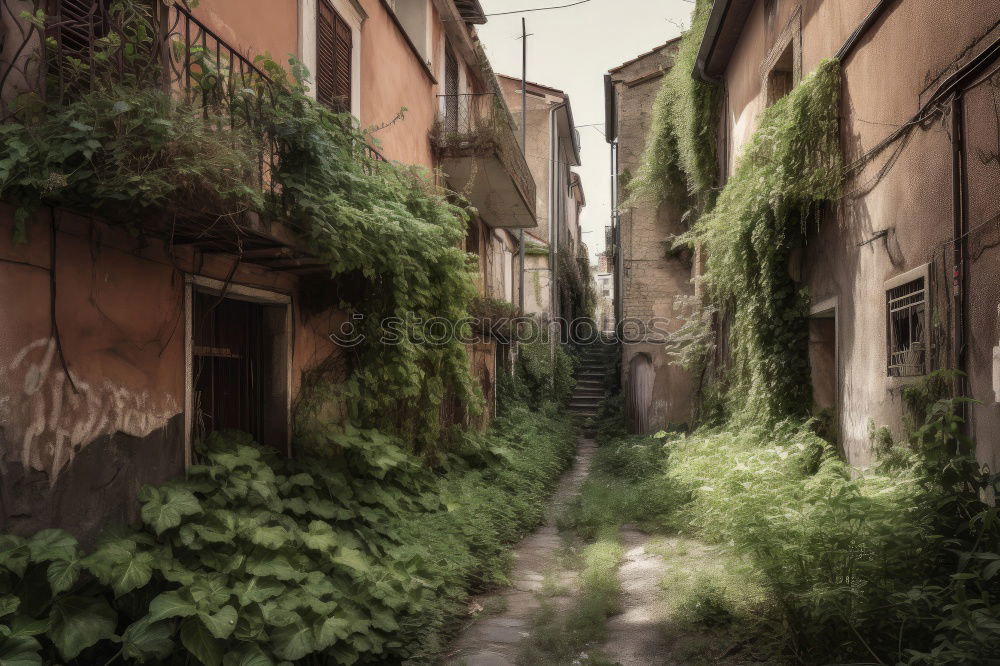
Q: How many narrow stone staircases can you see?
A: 1